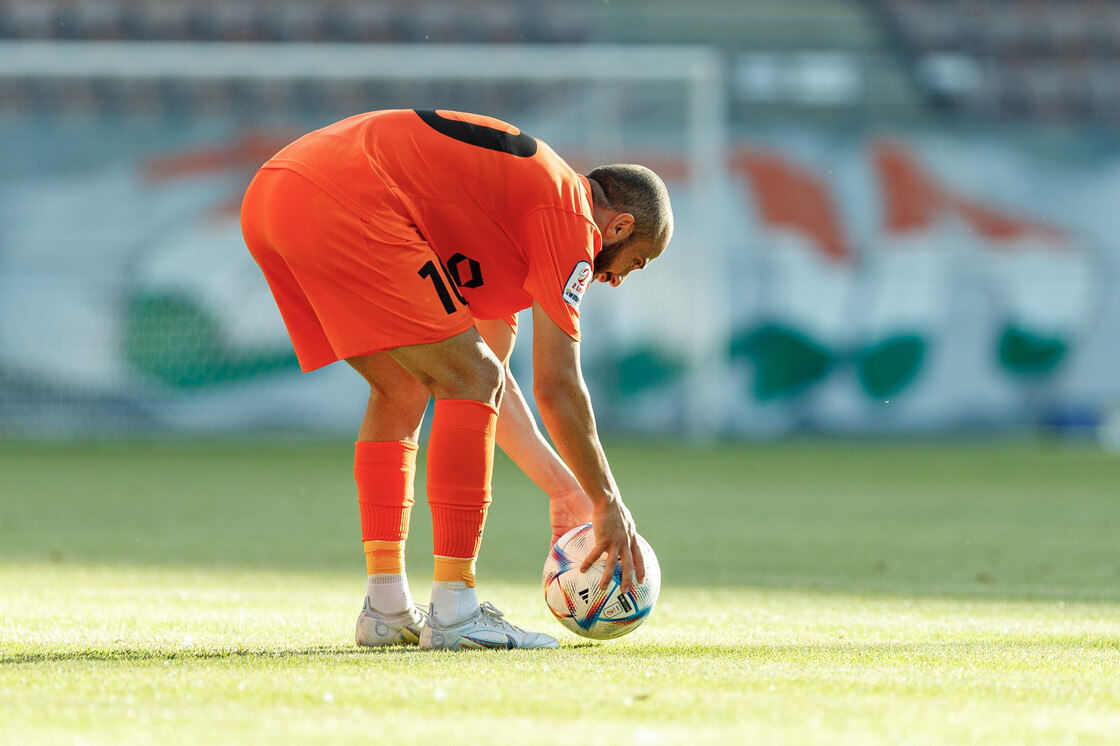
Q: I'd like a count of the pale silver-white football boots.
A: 2